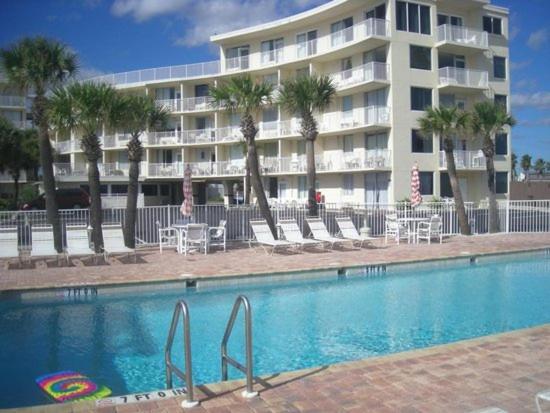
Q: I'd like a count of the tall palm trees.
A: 7